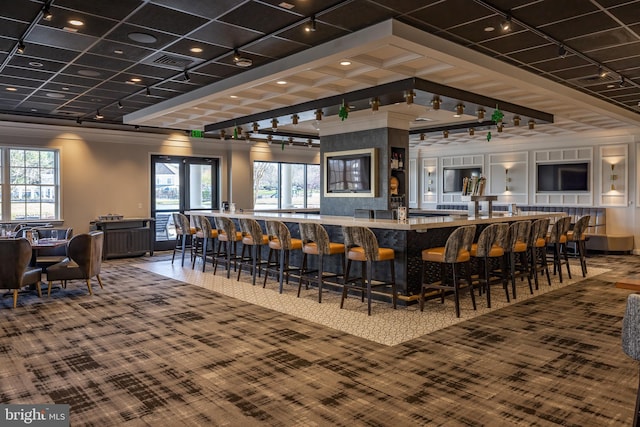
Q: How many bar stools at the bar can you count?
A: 13